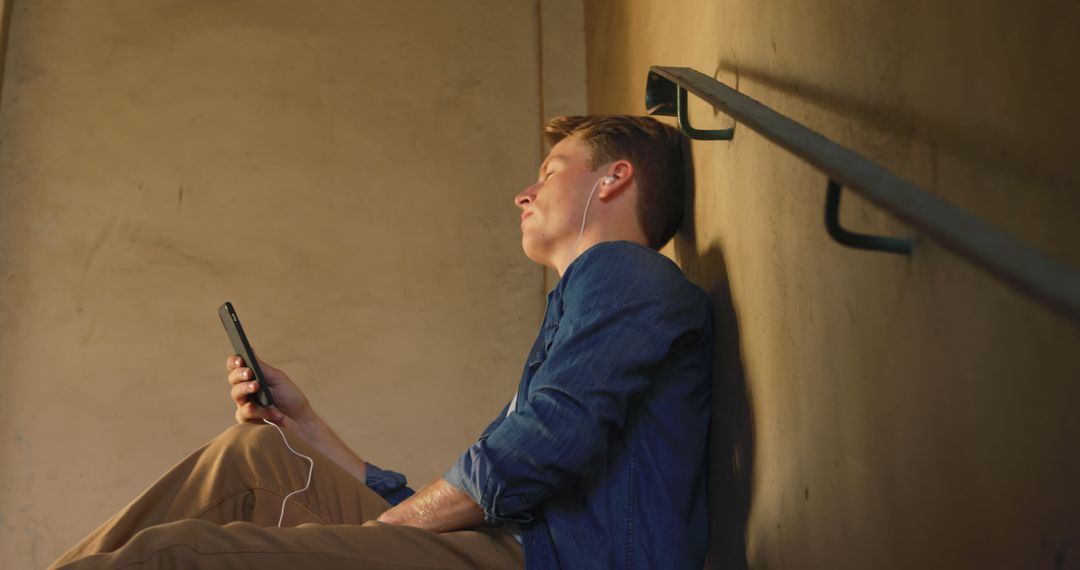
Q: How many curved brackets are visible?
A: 2